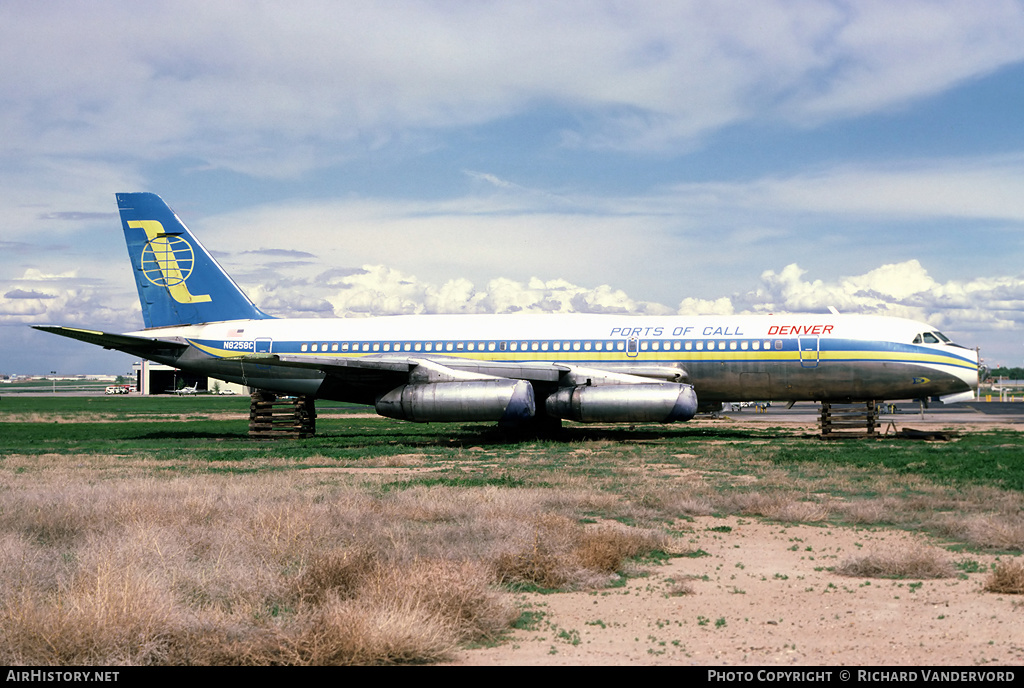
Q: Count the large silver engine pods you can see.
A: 2